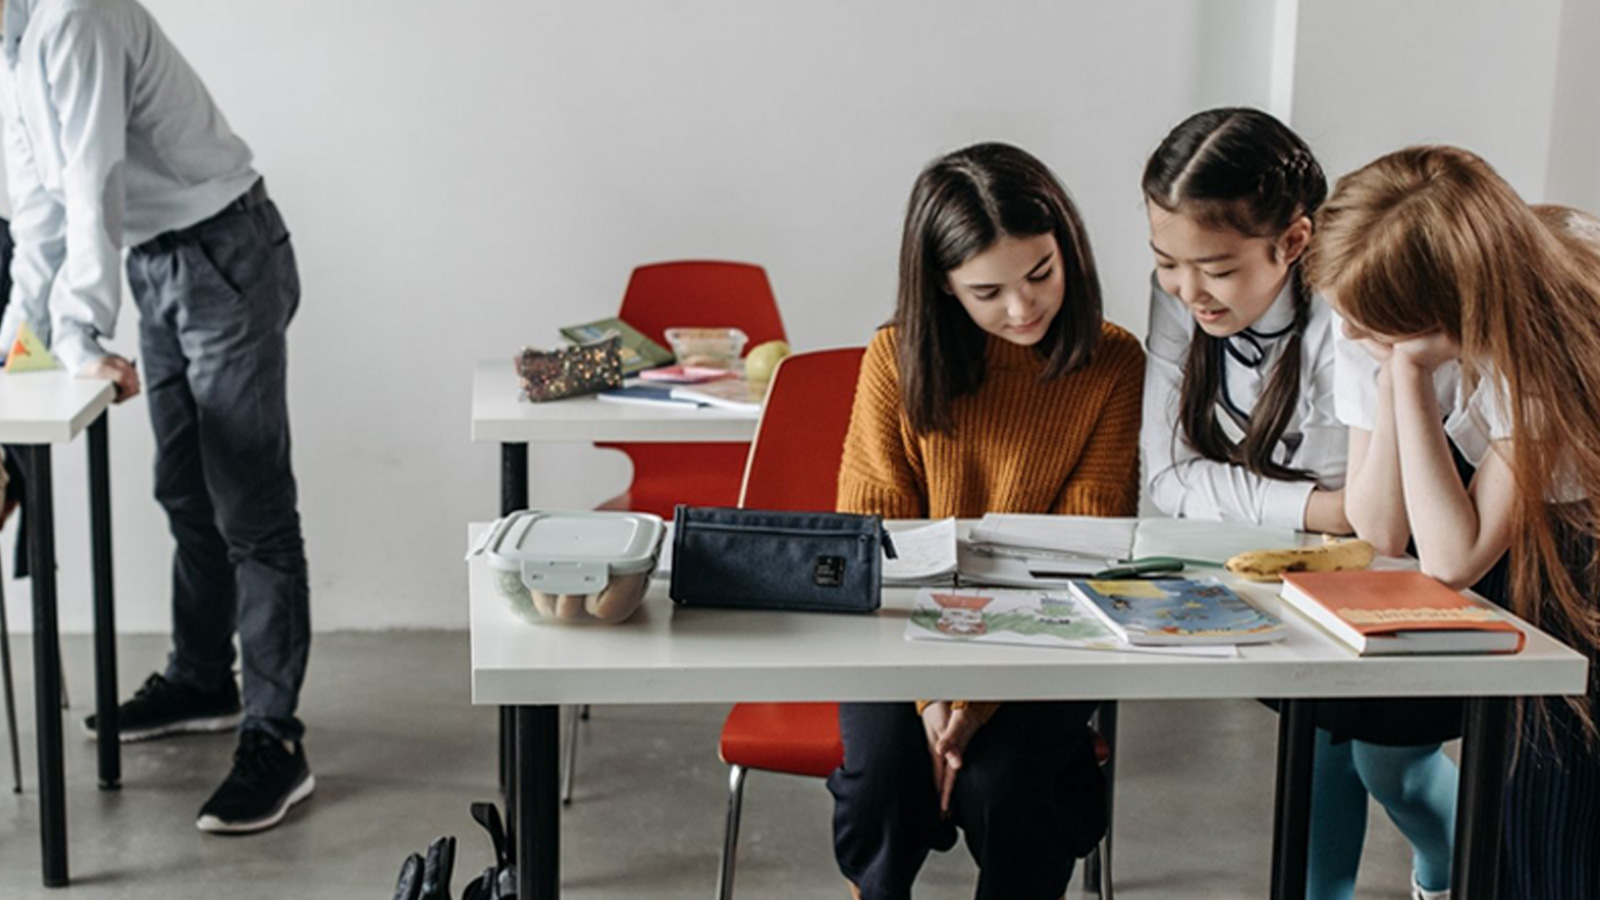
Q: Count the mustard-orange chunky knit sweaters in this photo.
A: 1